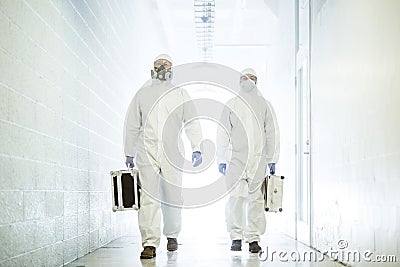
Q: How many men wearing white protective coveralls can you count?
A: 2